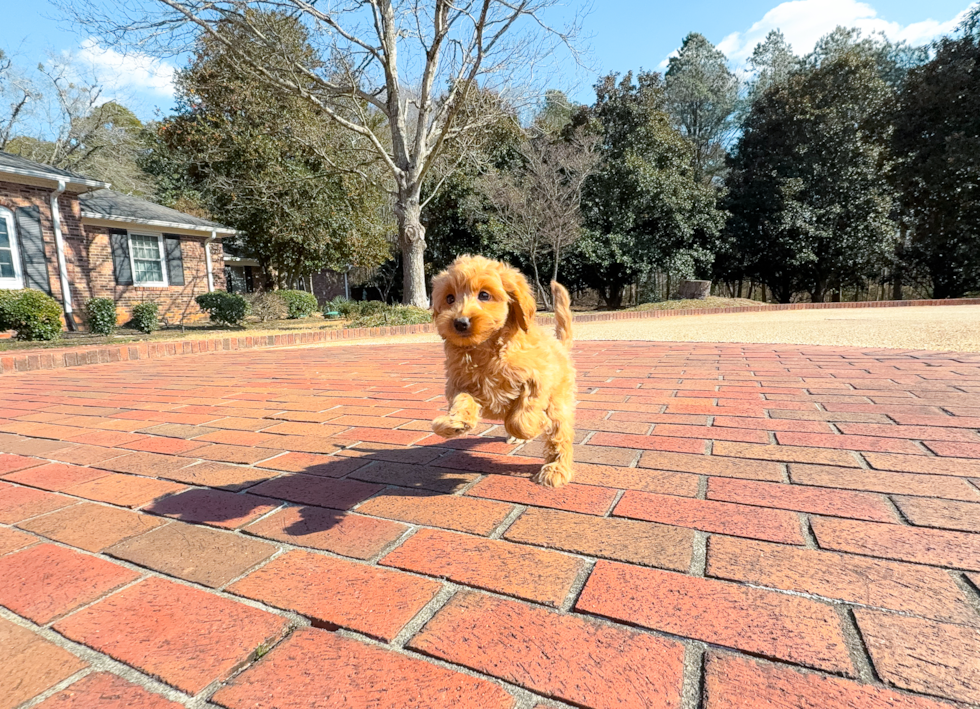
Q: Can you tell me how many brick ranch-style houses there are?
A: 1